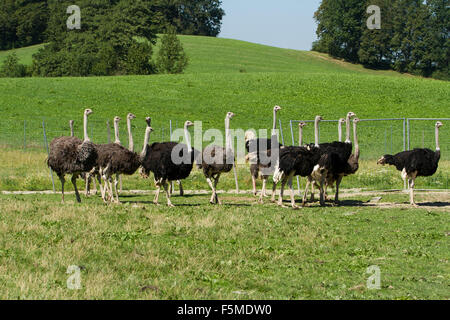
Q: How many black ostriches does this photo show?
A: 5